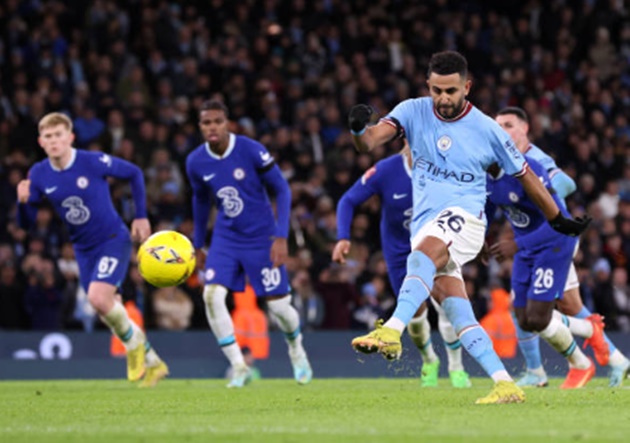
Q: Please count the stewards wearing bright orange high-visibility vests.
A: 3